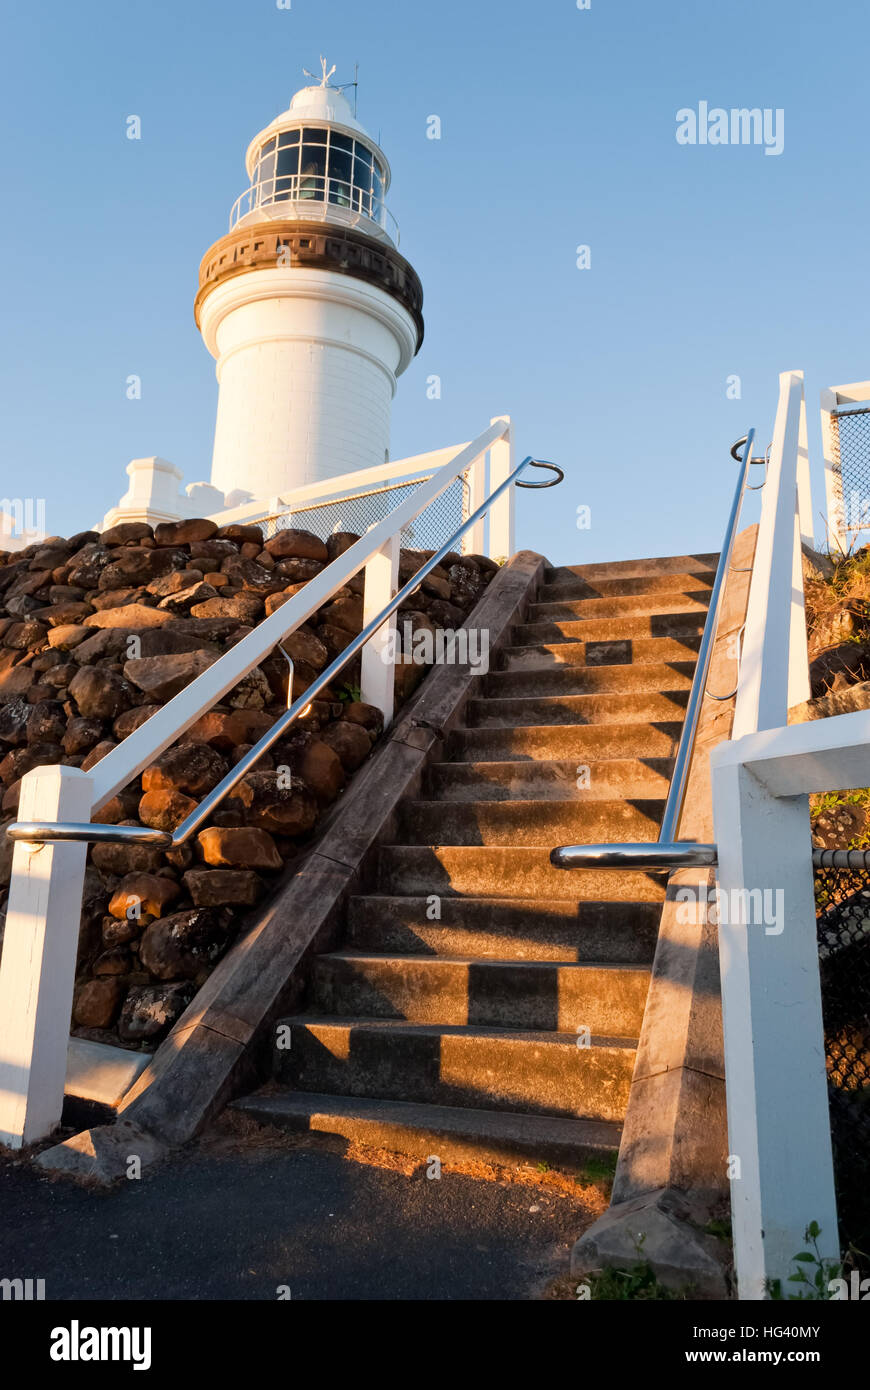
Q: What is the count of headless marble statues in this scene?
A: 0